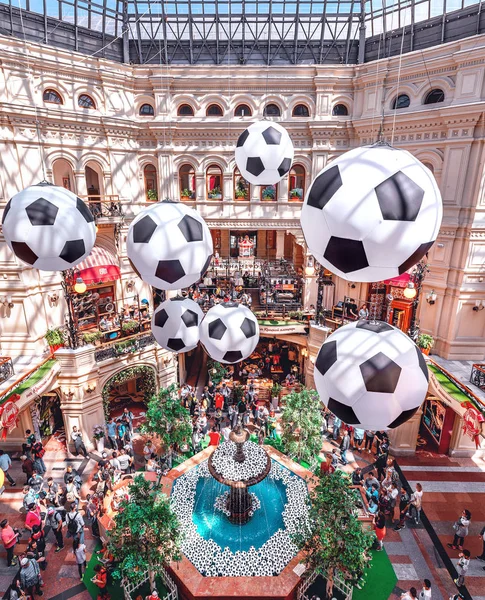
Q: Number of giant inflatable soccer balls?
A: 7